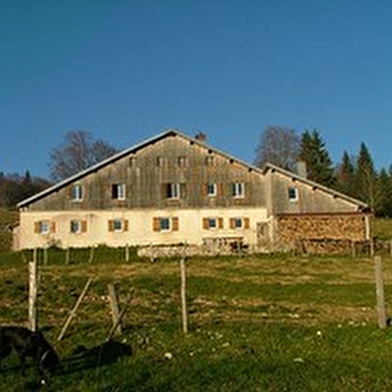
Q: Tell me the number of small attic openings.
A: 4